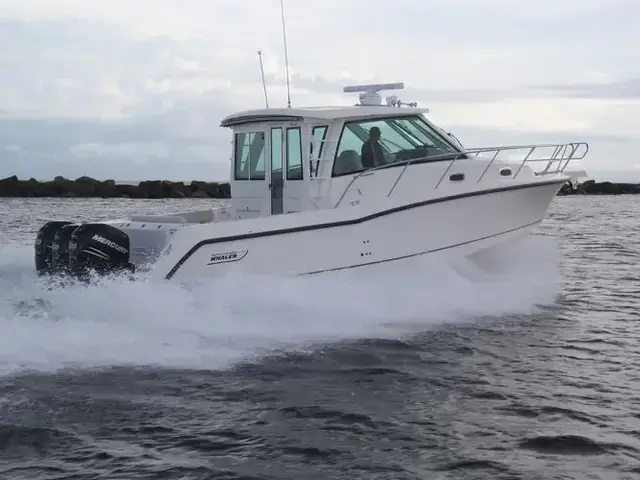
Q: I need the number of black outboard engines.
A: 3